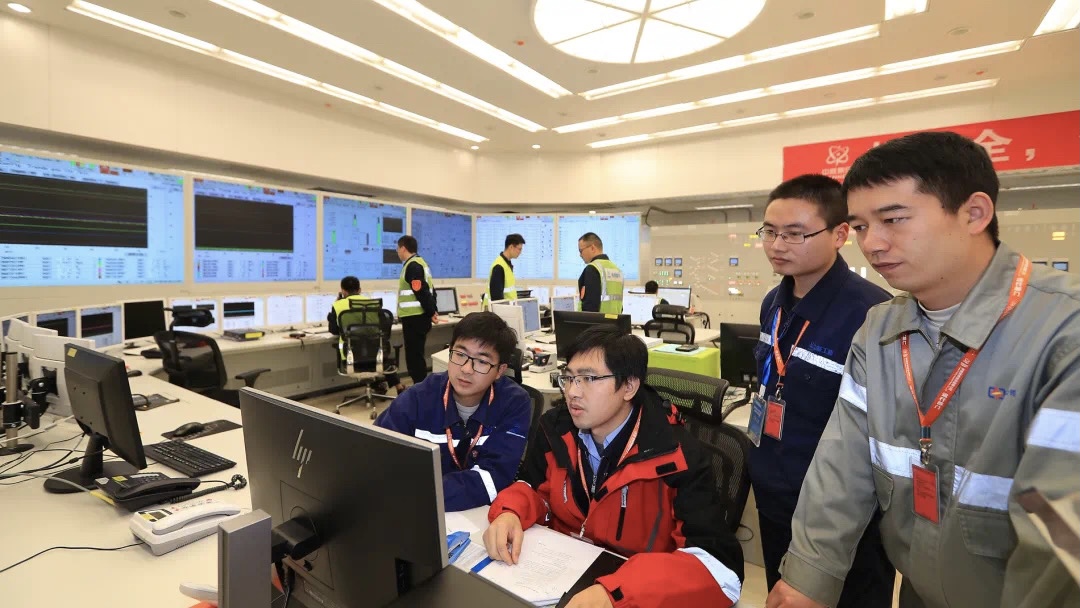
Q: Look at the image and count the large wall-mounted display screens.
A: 6